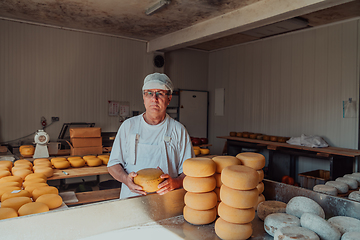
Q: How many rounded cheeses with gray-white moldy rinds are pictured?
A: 12